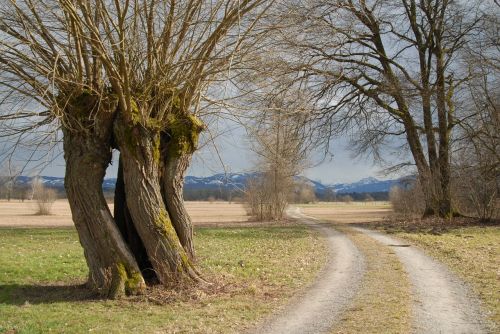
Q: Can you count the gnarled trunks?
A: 3